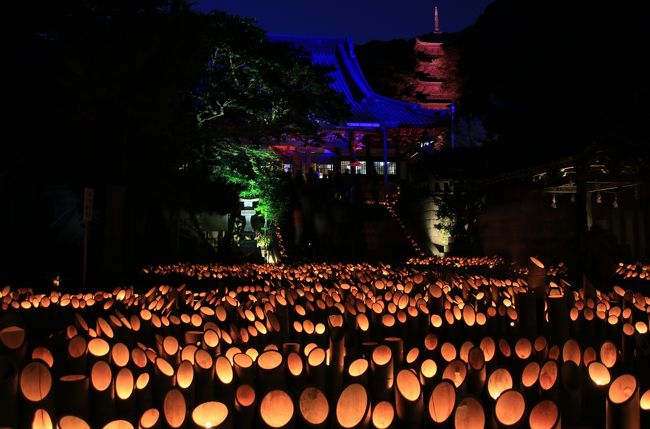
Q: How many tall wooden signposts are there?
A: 1